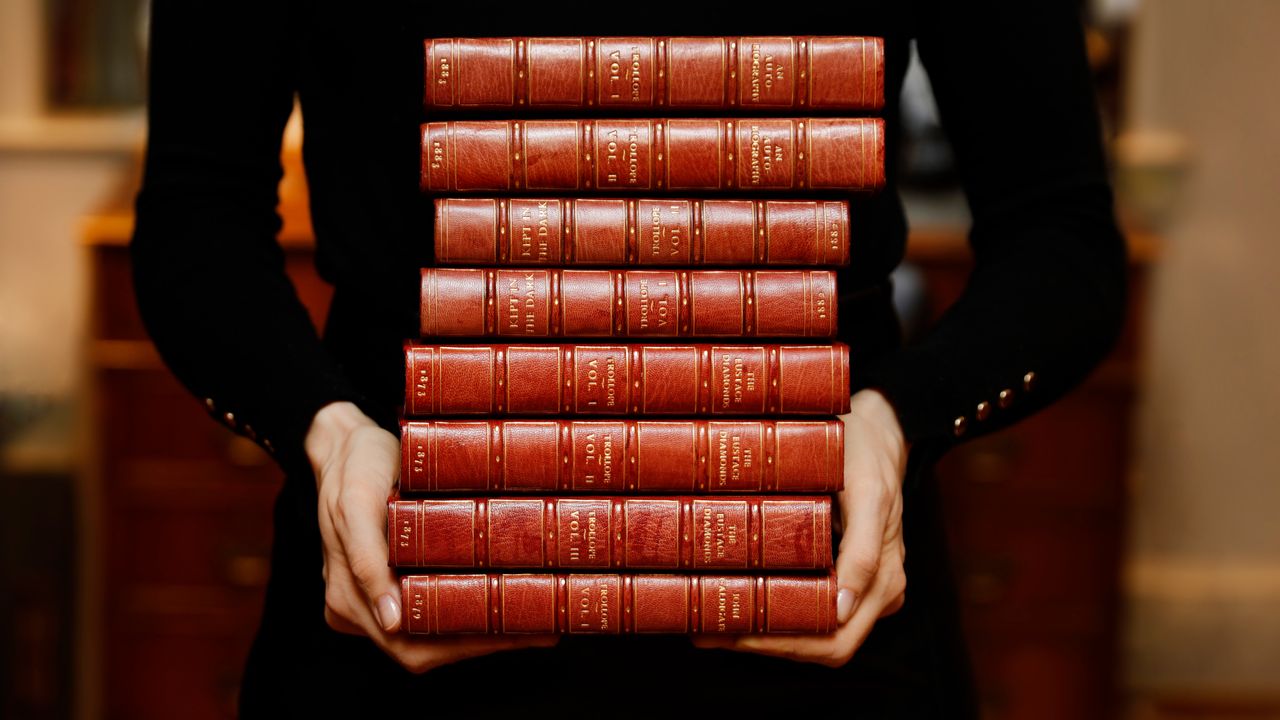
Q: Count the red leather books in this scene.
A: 8